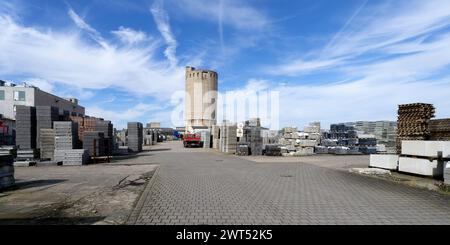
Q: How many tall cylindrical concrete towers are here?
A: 1